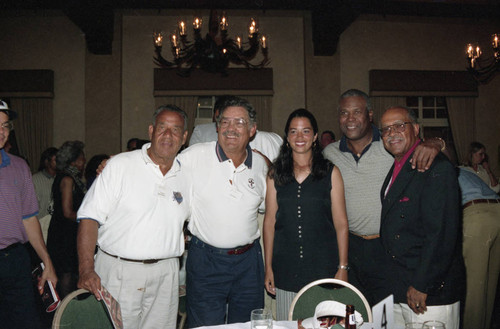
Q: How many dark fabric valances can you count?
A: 3